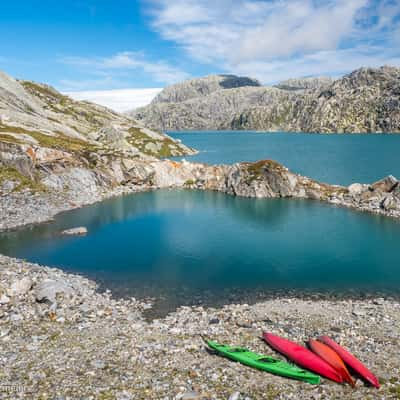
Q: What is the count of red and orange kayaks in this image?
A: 3